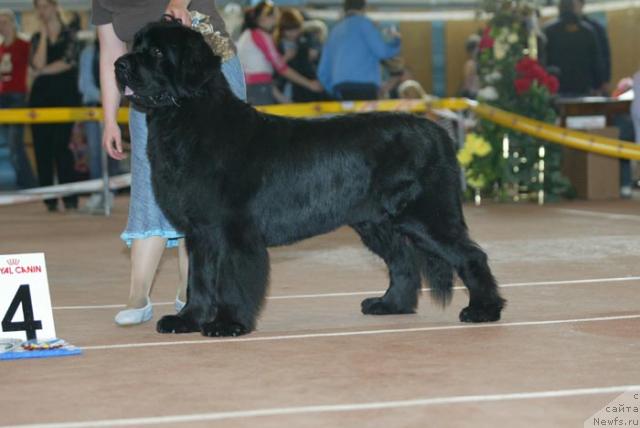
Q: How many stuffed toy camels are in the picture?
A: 0